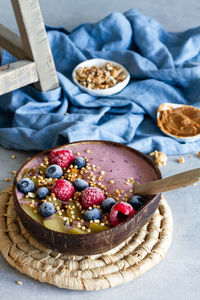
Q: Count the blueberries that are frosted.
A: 9